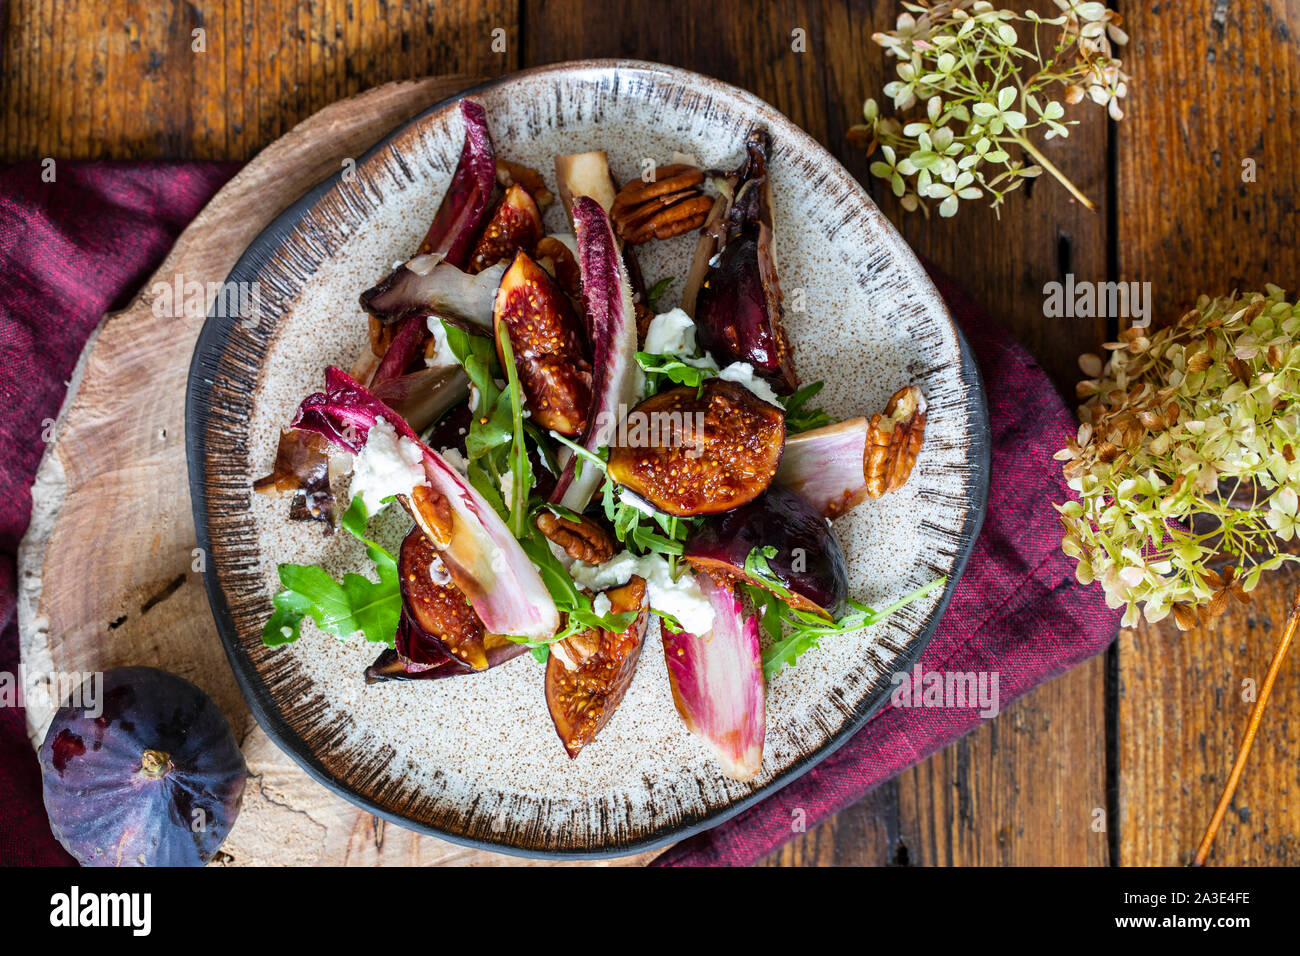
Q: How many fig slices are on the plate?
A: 7